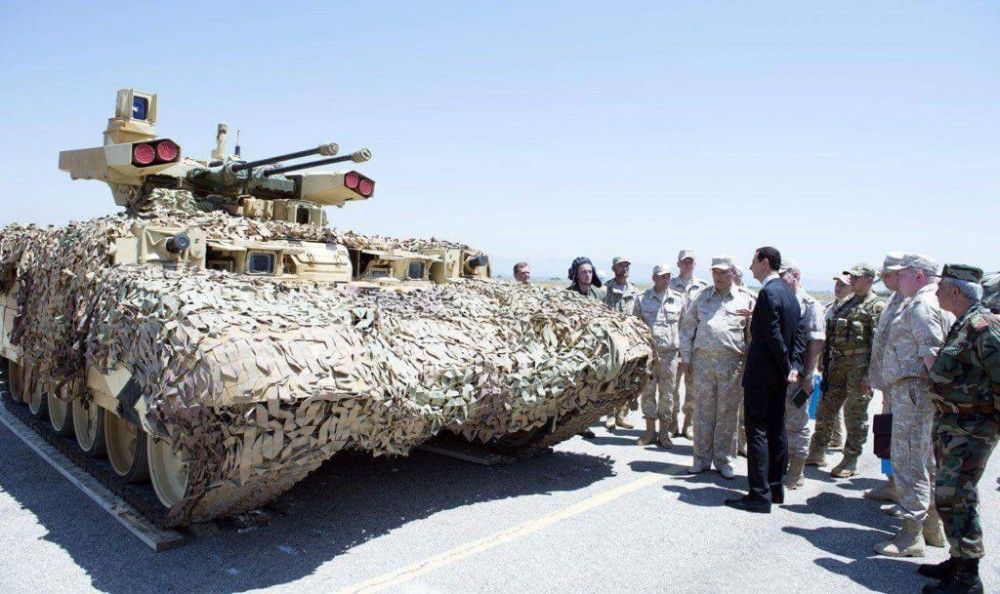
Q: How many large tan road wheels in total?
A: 6